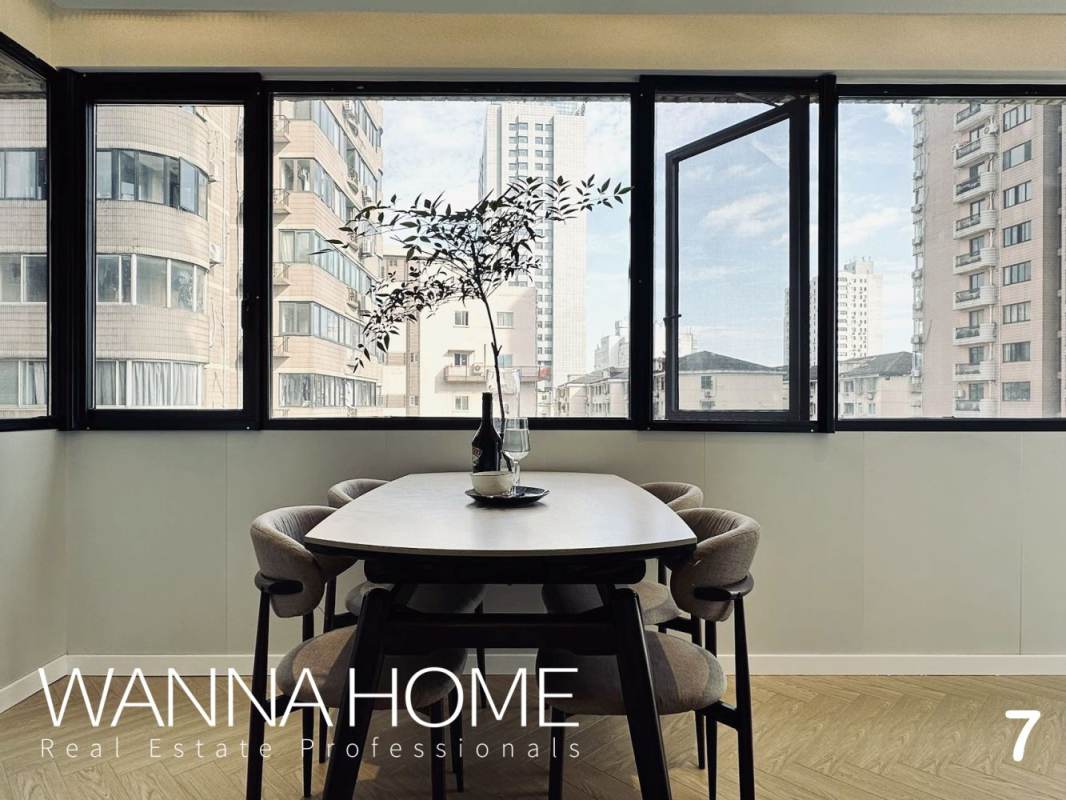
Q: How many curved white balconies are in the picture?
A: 9